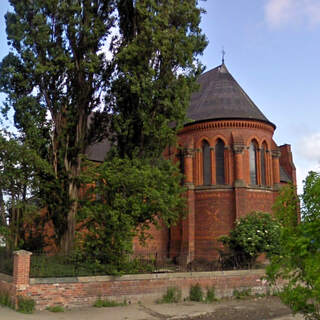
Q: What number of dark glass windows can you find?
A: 4